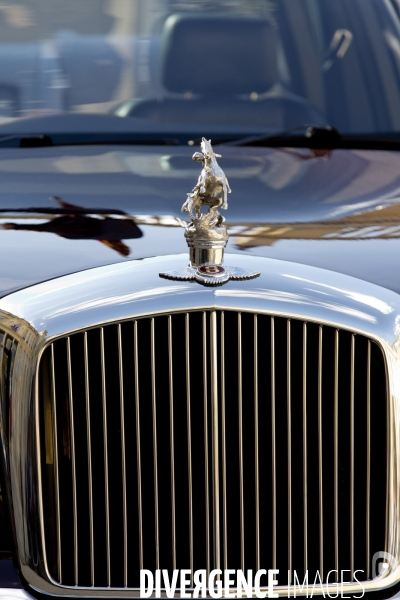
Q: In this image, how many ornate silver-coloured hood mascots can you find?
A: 1